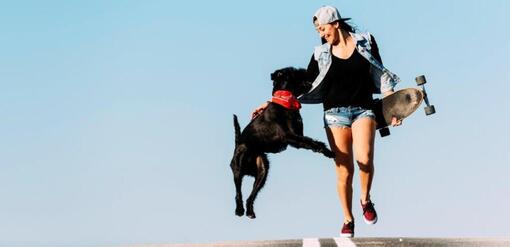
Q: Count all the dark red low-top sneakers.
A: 2